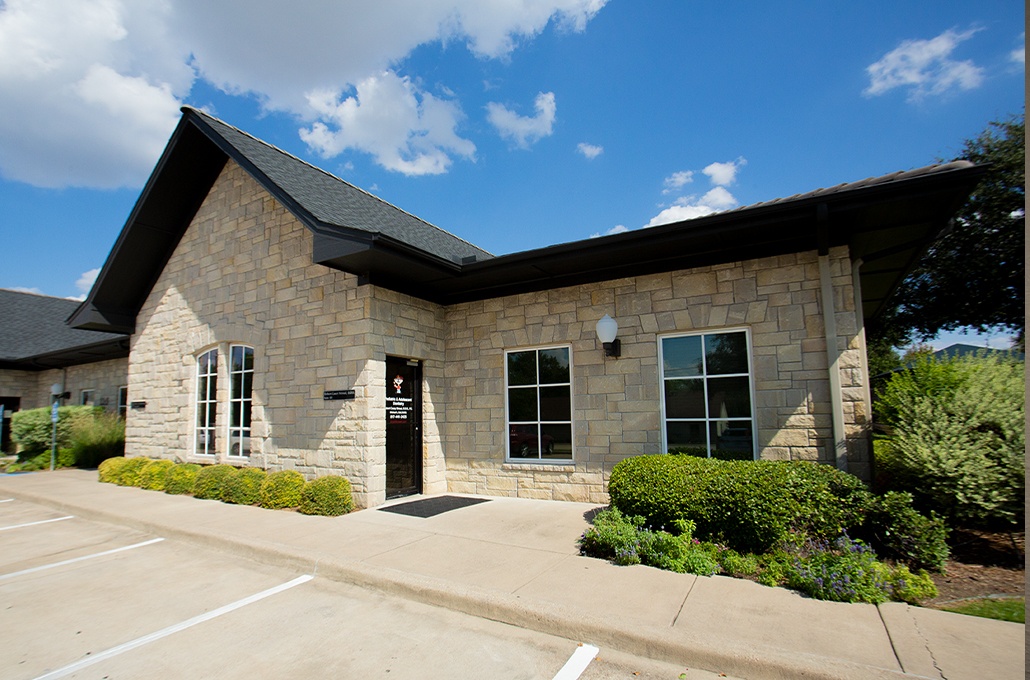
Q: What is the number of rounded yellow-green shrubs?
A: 8